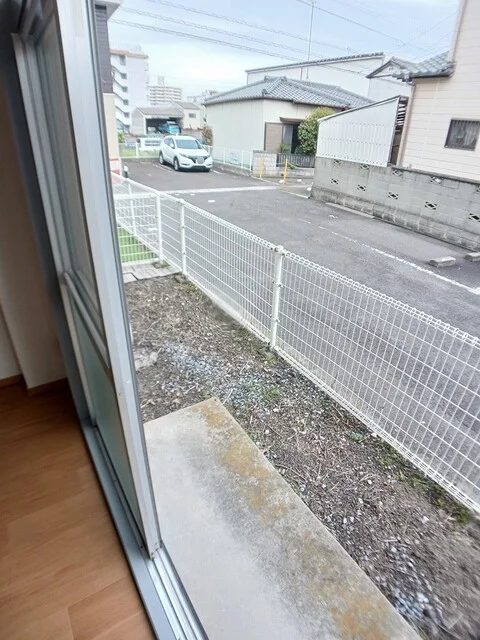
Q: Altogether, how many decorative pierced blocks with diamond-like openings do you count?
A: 10